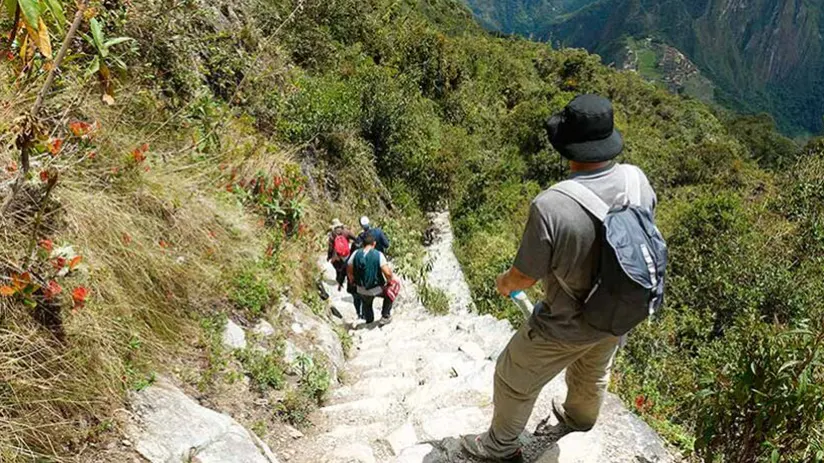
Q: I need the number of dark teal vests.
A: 1